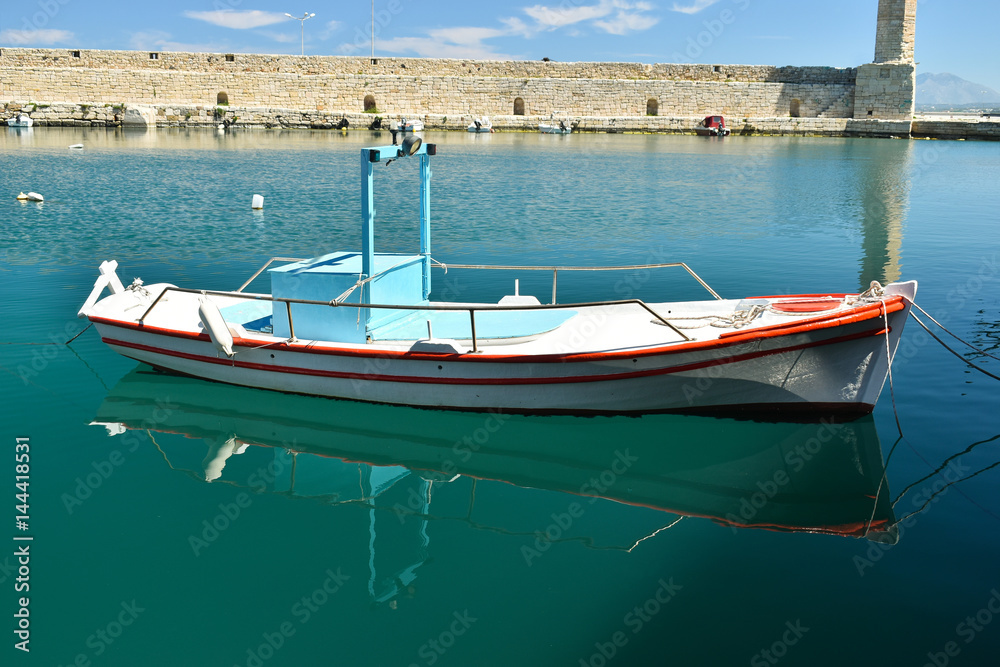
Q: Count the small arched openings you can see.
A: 5